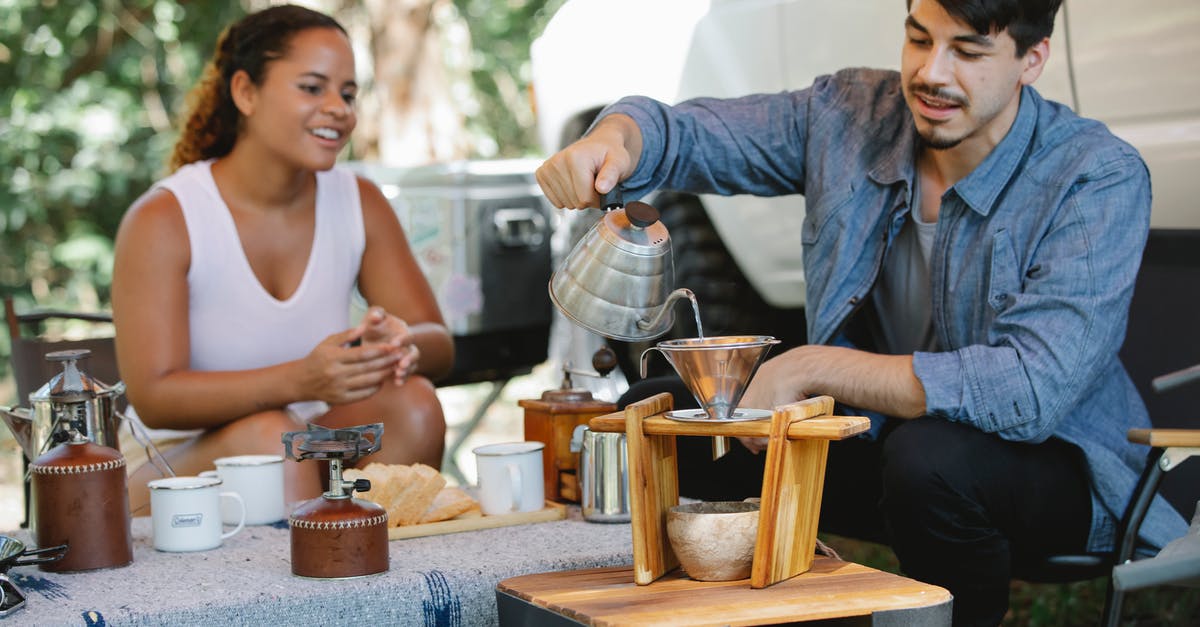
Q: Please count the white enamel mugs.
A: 3